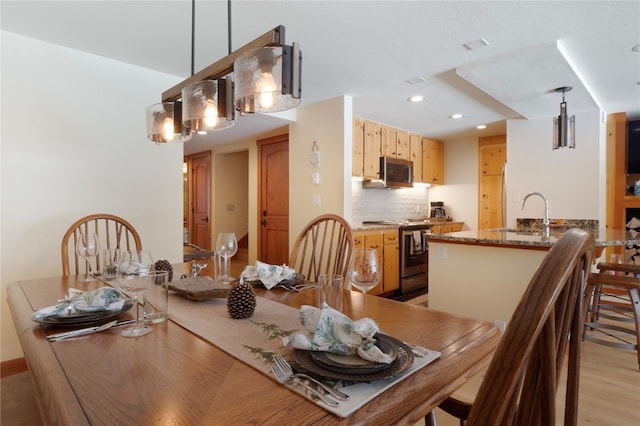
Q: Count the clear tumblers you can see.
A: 4